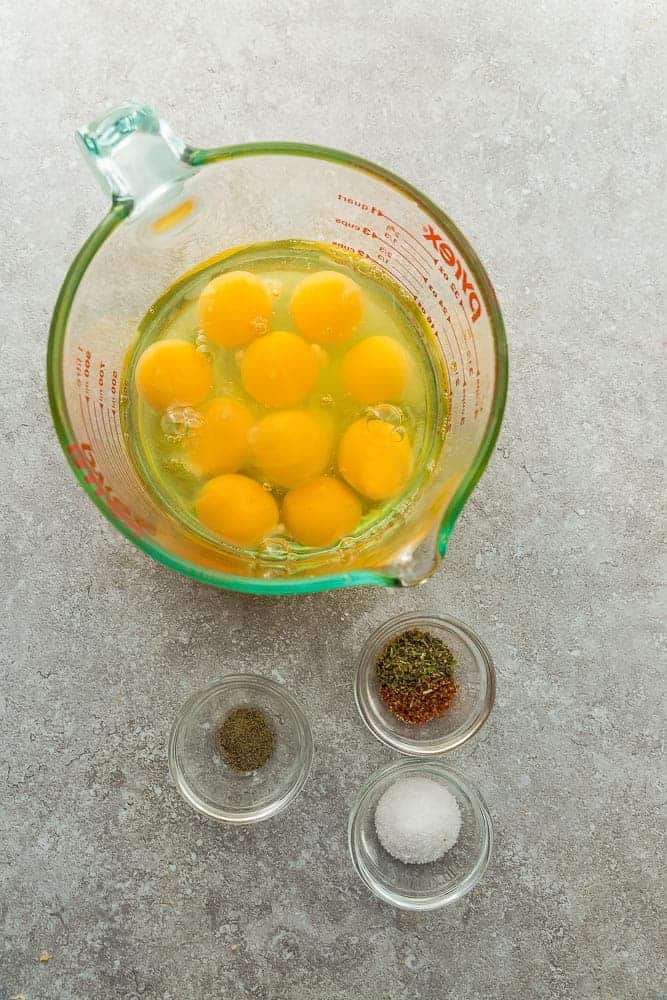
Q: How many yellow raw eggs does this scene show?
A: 10